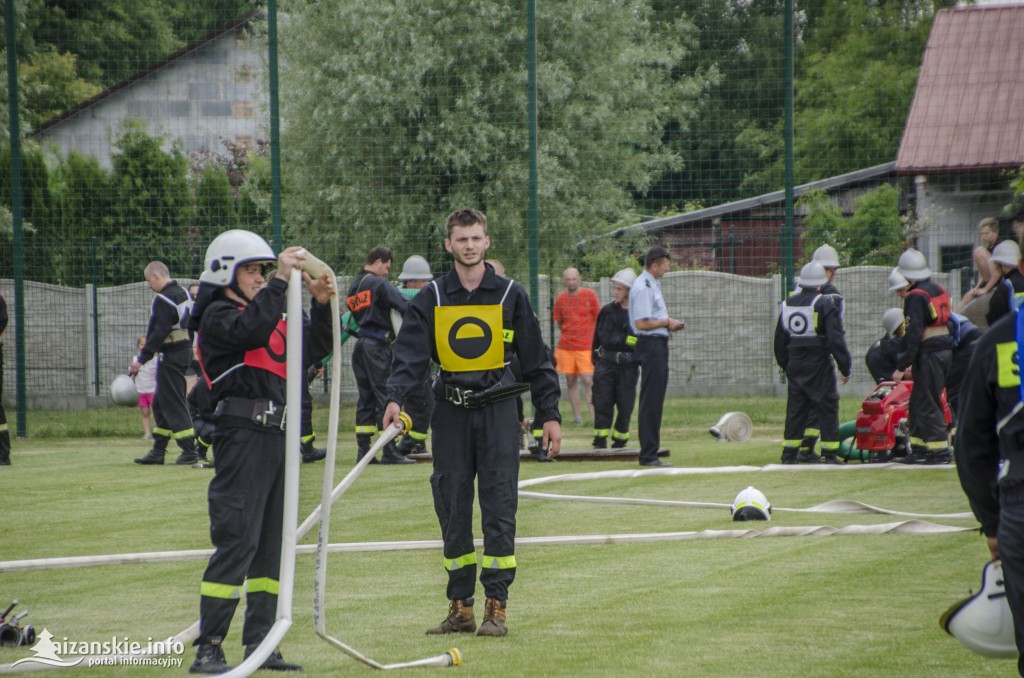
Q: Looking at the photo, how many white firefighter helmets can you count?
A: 12